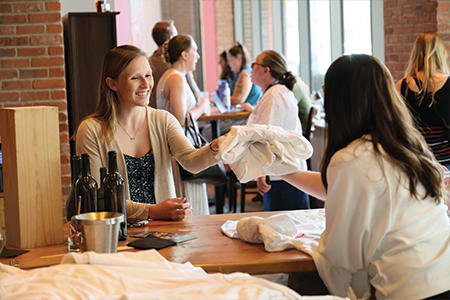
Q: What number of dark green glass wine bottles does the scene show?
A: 4